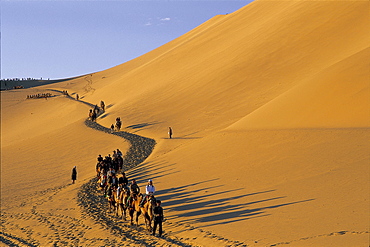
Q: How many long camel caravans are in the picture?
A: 1